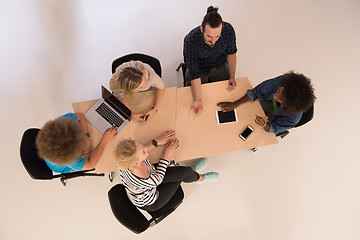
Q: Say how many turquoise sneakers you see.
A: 2